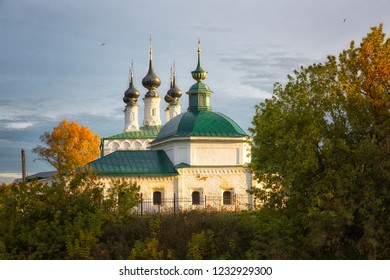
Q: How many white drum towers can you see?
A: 3